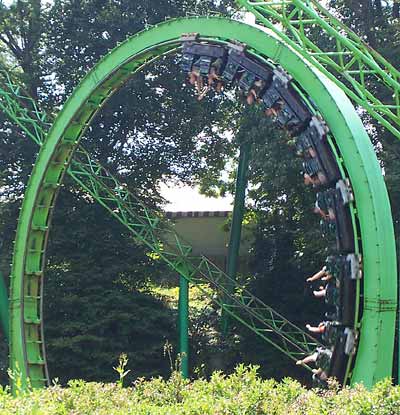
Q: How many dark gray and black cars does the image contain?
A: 7